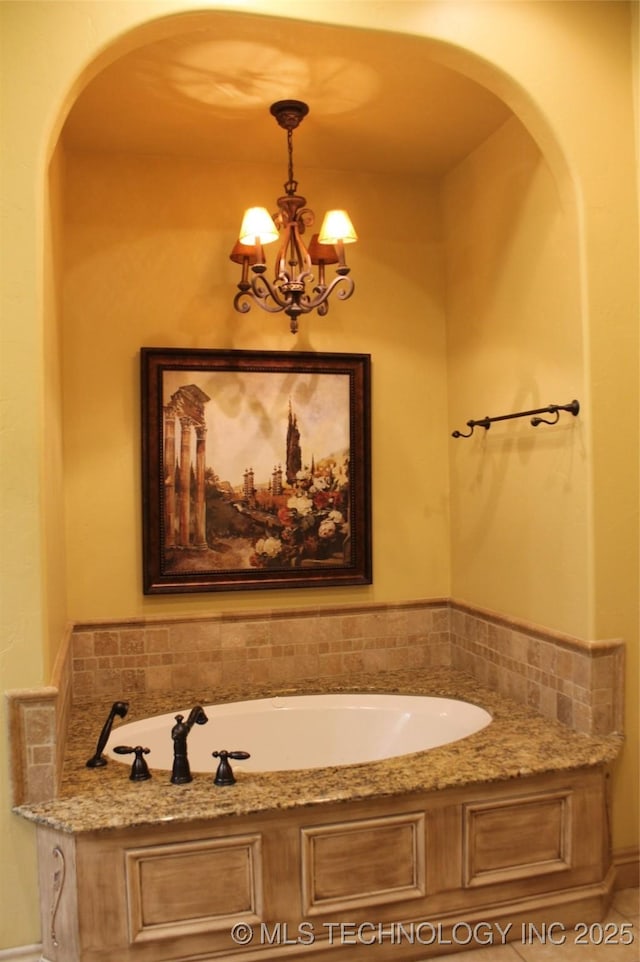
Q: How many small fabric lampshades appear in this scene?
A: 4